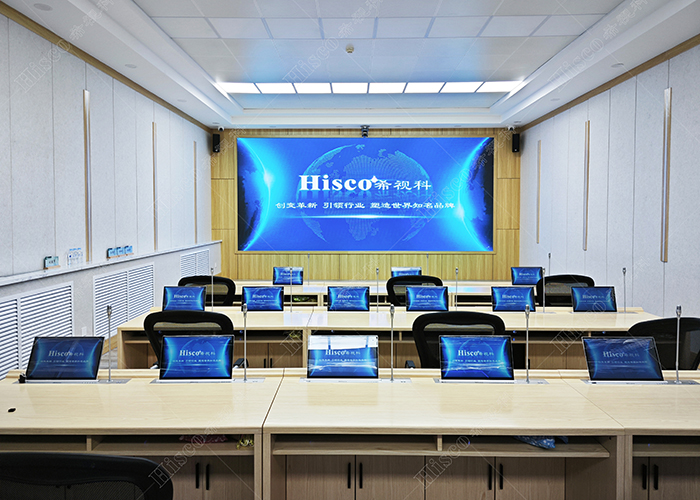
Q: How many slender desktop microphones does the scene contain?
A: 14